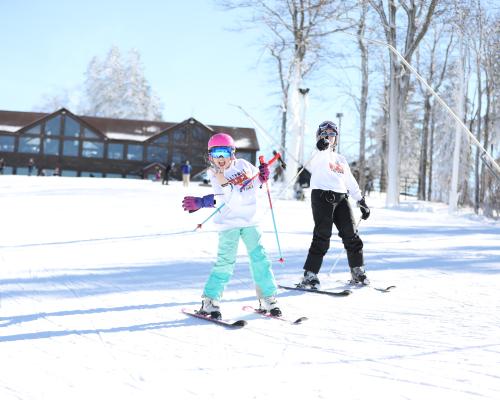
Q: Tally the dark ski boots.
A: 2